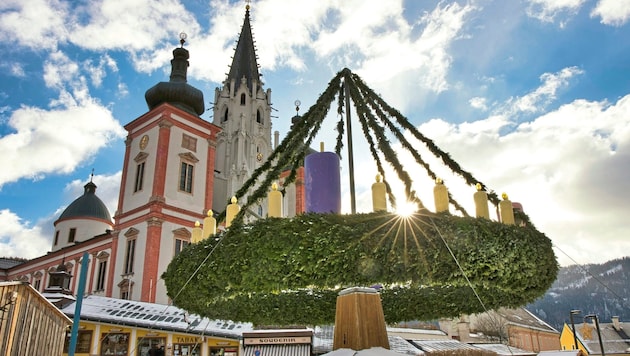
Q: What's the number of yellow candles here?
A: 8